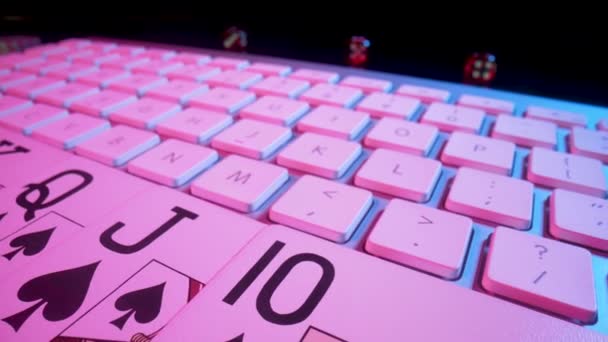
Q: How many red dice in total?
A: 3